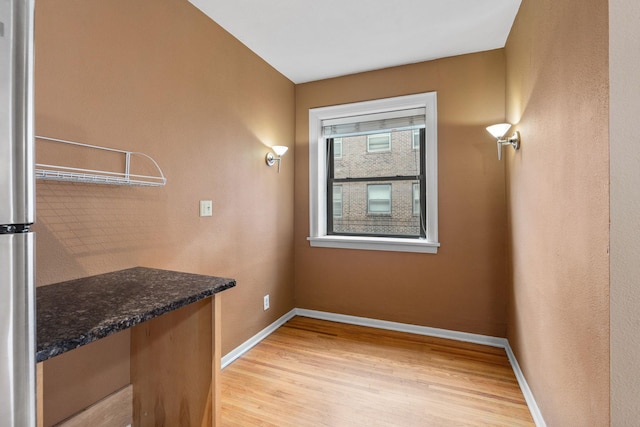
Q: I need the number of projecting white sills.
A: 1